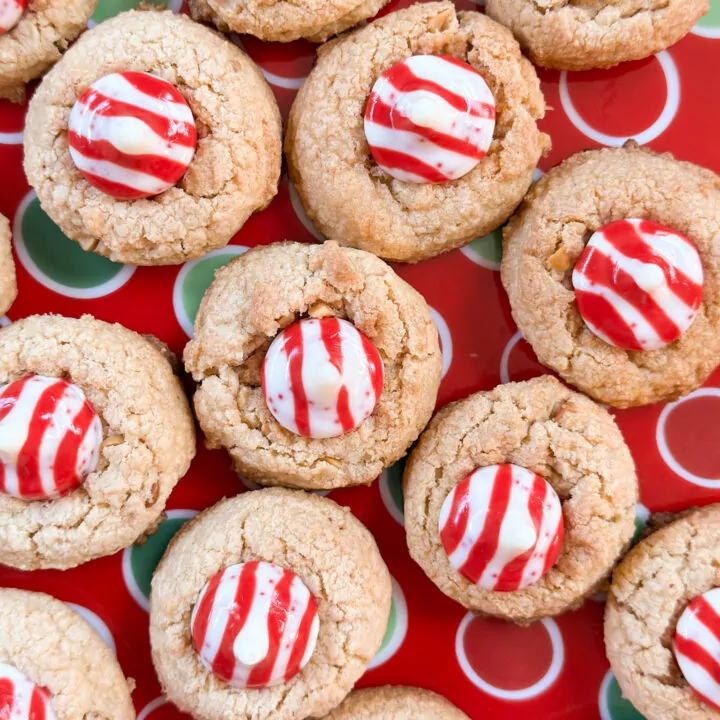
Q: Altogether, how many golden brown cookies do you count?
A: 14